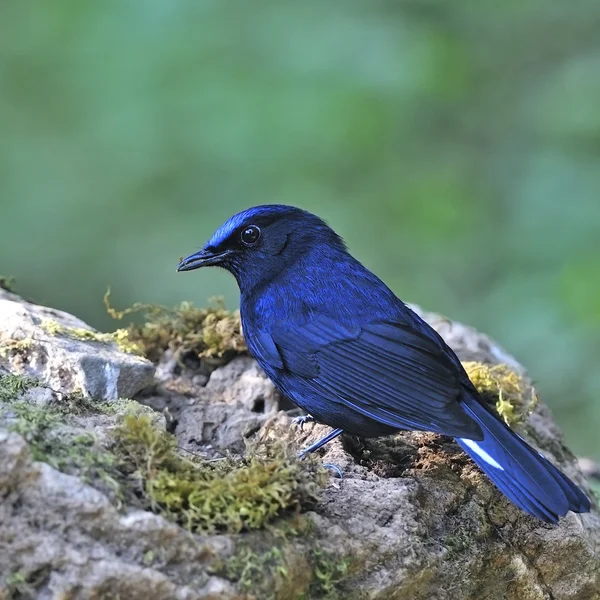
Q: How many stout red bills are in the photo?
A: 0